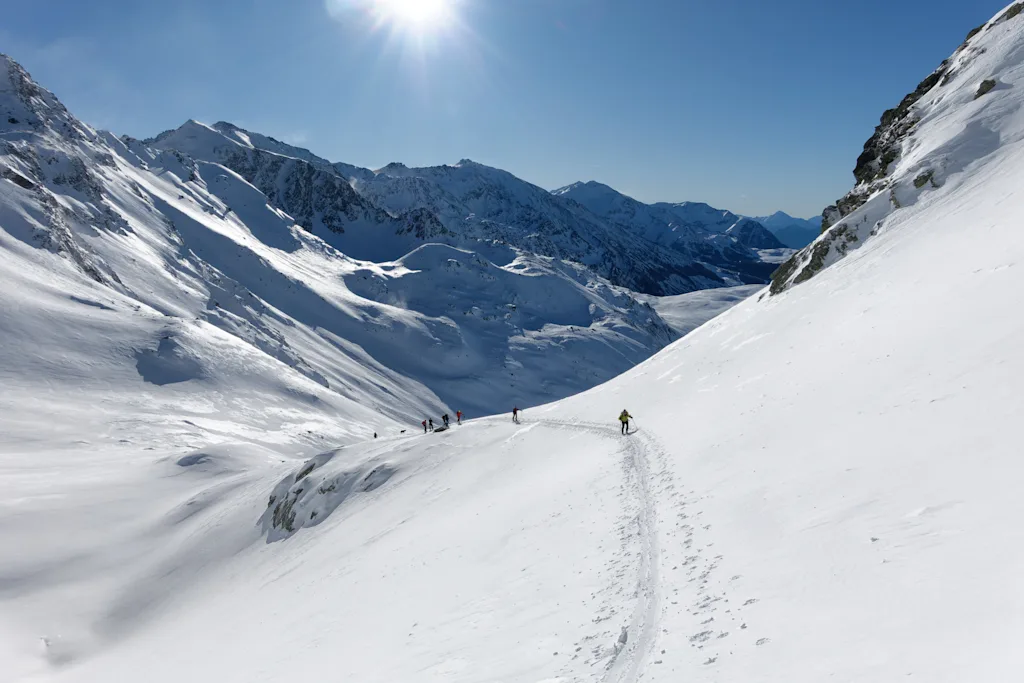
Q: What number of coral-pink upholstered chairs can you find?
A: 0